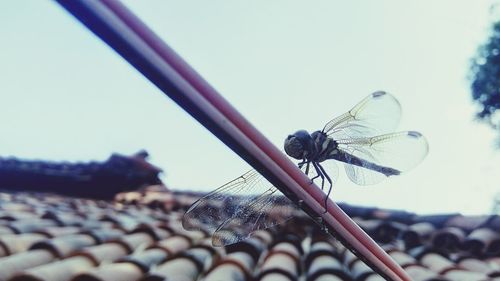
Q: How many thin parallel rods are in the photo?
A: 2